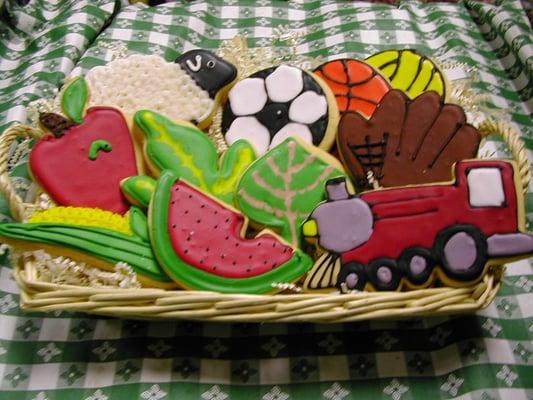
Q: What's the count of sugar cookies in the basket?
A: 11